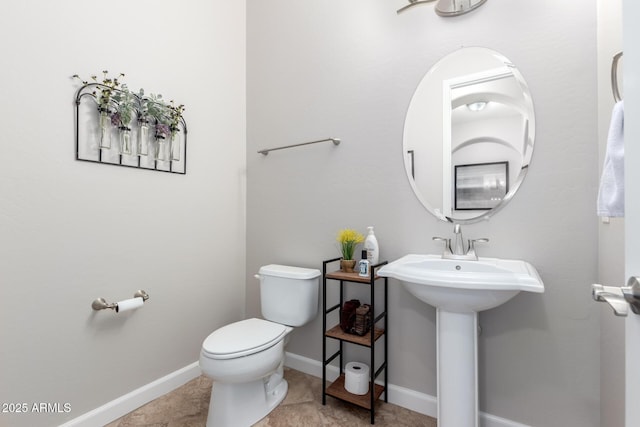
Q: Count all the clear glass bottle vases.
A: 5